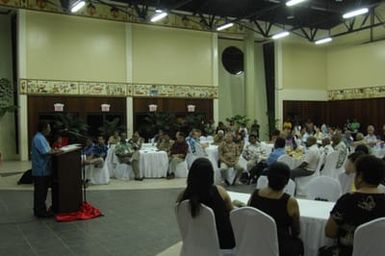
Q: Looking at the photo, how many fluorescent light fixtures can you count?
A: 7